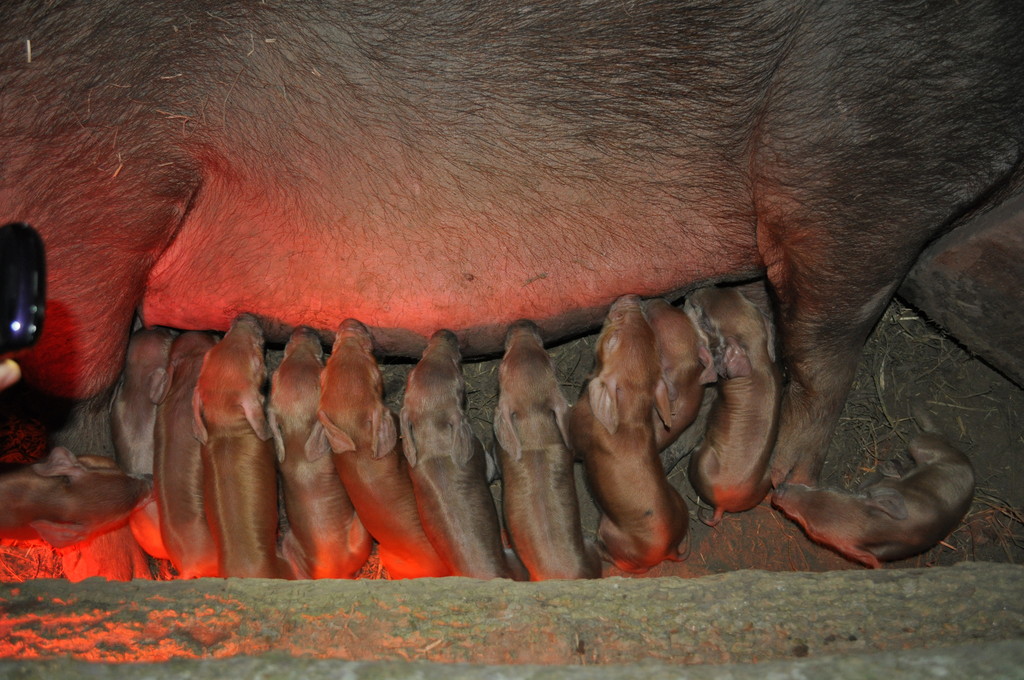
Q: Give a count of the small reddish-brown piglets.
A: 12